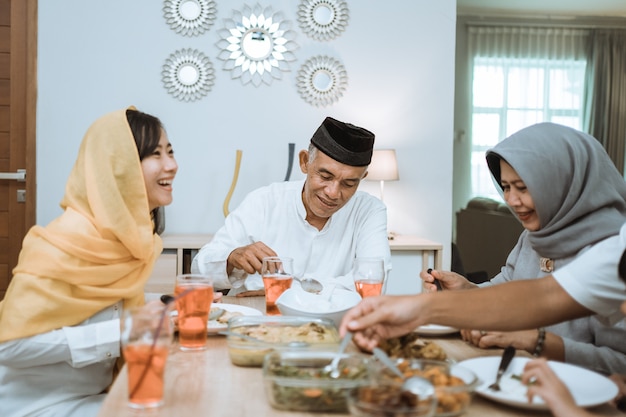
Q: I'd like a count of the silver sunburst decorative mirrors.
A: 5